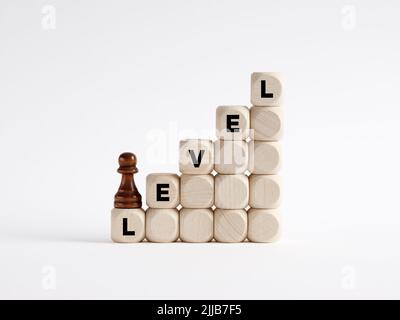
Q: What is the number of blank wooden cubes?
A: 10